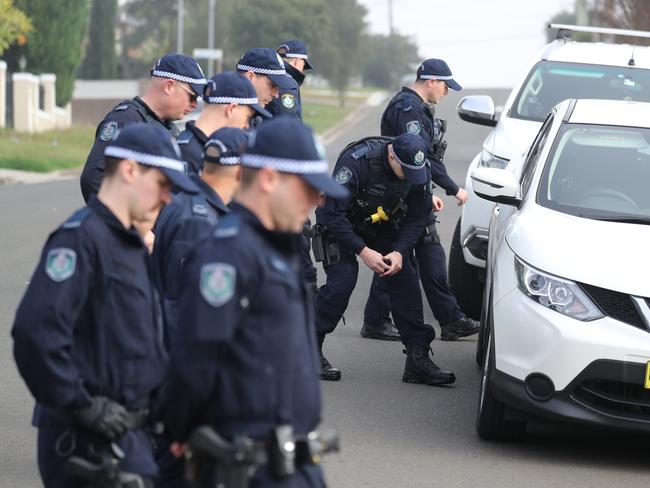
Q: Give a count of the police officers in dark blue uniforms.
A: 9